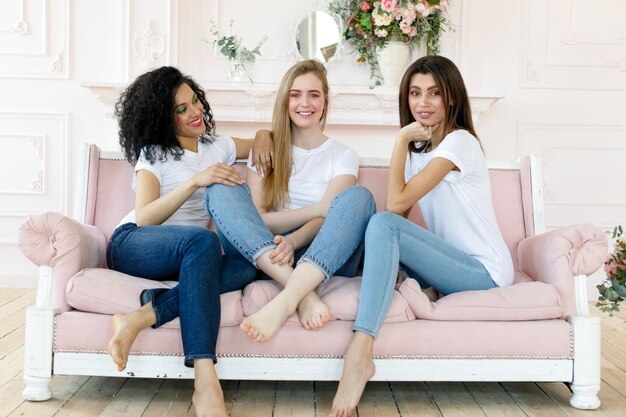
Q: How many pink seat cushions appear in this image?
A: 3